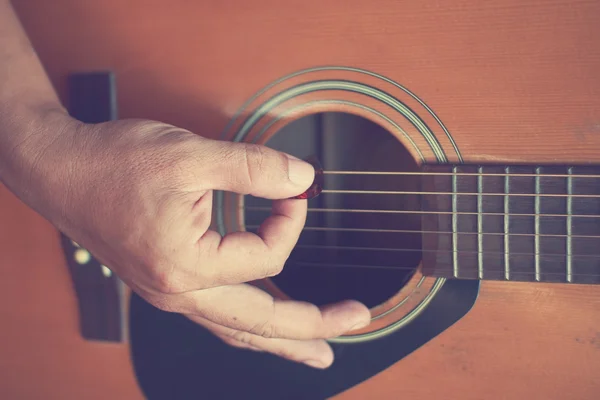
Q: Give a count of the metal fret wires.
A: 5